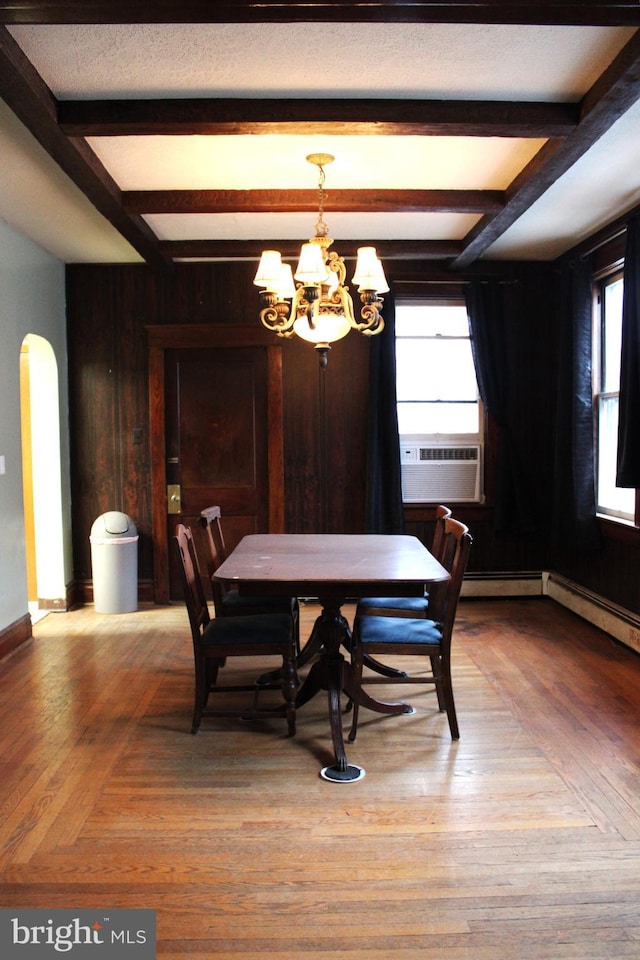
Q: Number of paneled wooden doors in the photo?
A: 1